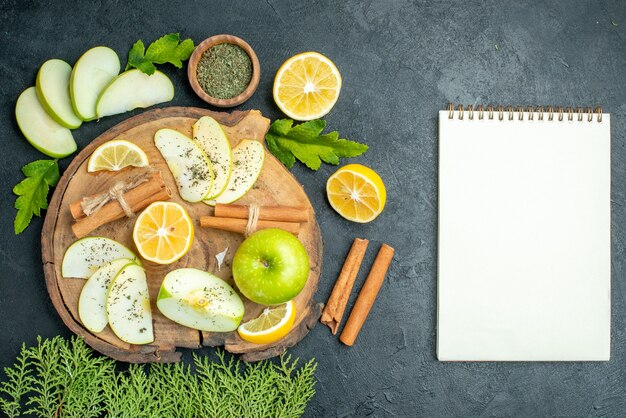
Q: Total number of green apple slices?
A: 11